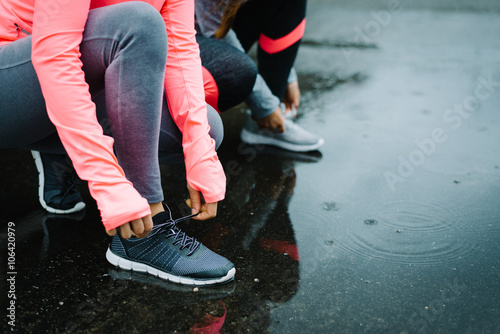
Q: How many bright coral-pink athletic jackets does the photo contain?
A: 1